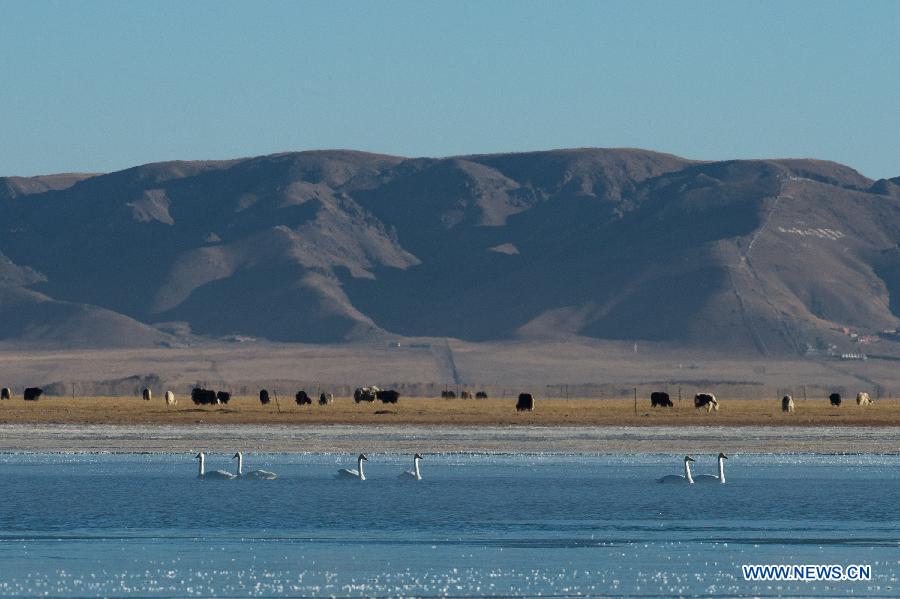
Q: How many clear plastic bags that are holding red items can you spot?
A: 0